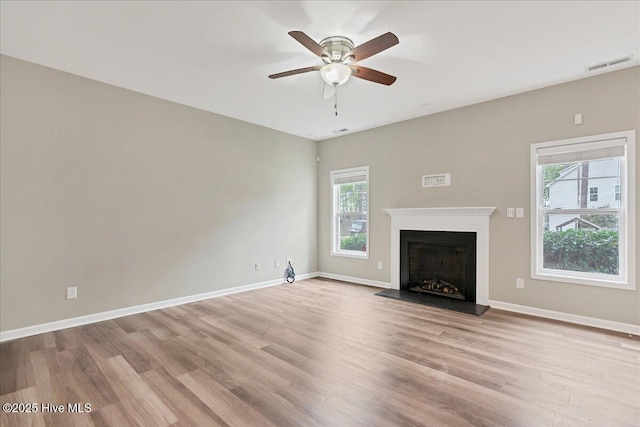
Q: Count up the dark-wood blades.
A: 4